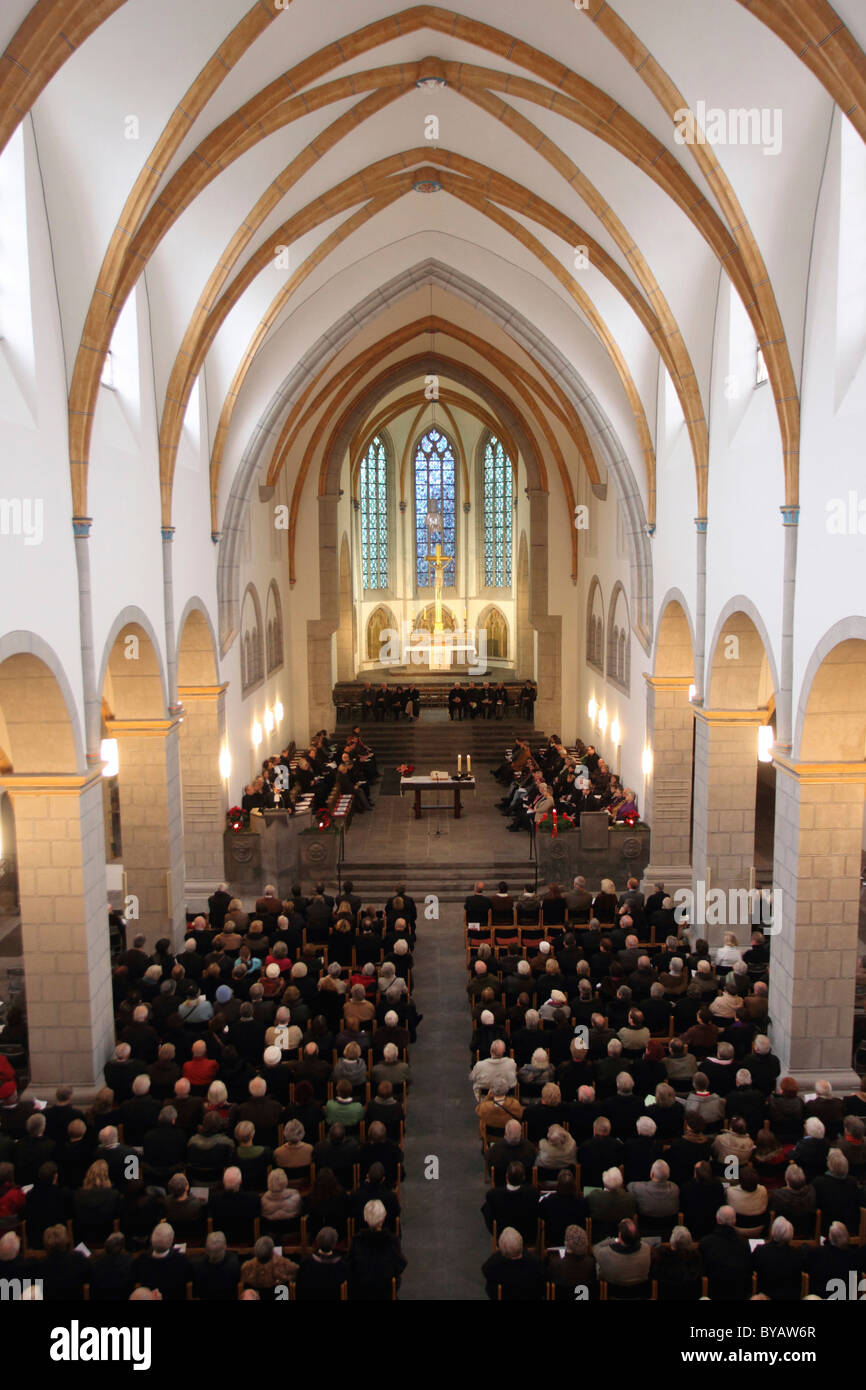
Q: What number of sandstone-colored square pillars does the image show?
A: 6